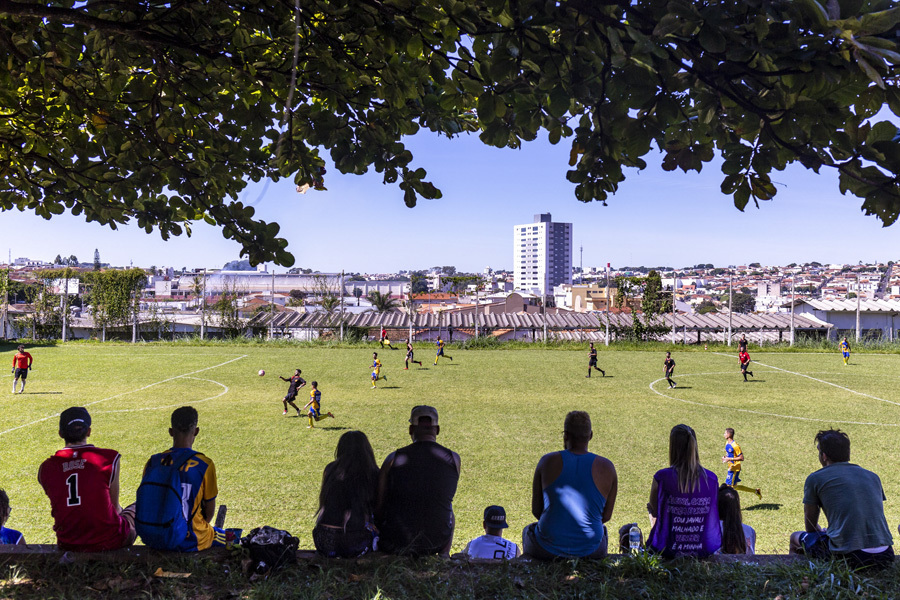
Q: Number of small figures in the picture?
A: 13